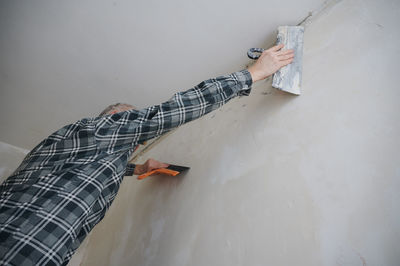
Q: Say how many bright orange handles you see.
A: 1